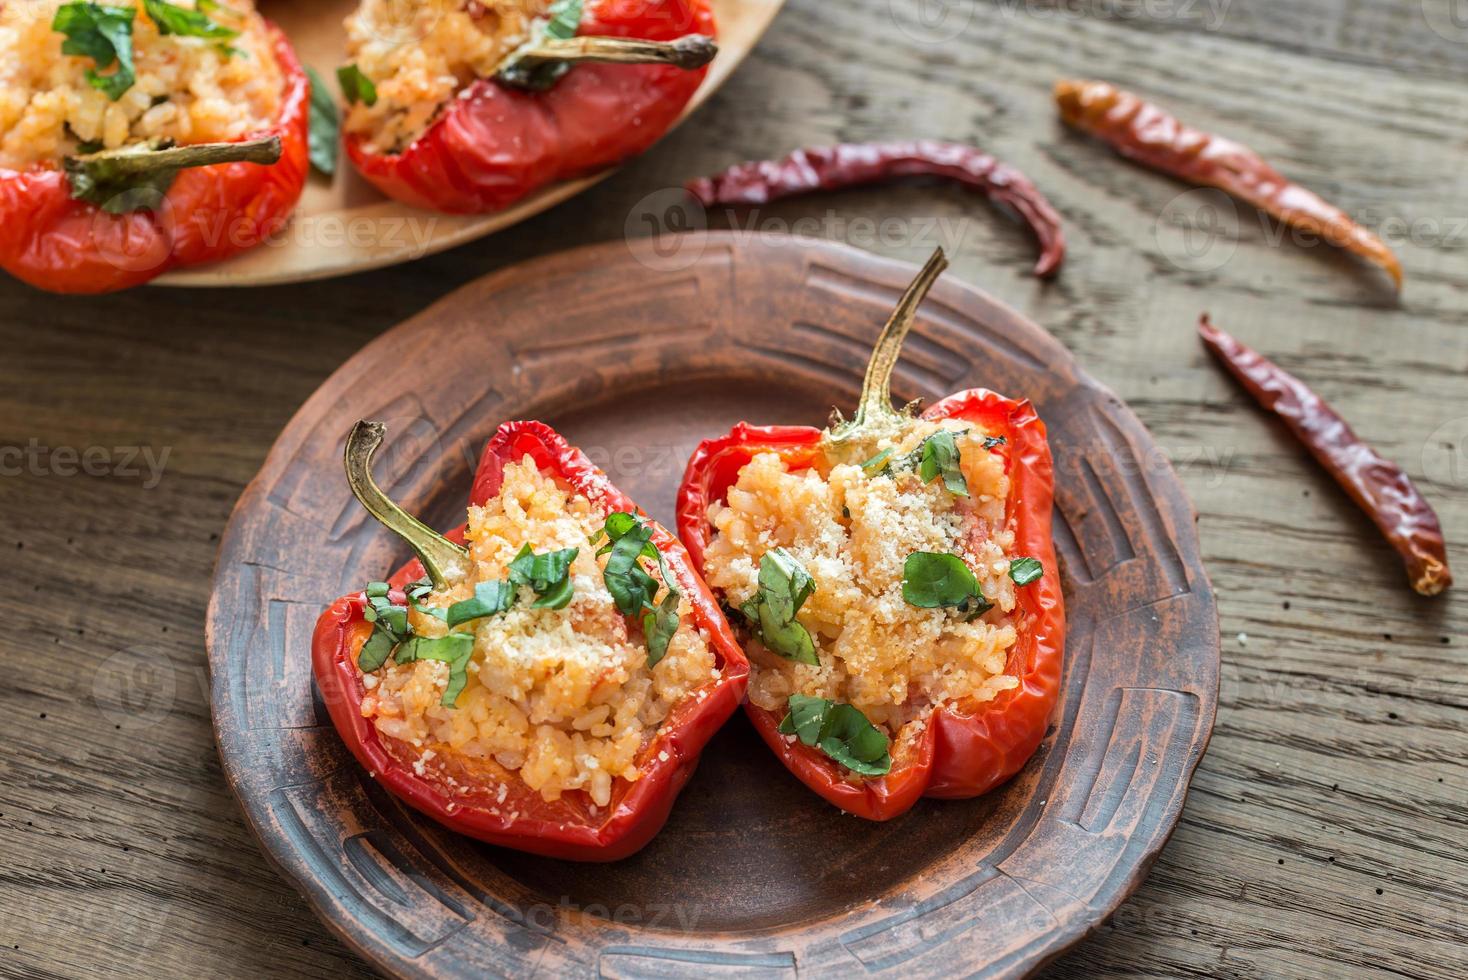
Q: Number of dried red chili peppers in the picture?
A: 3